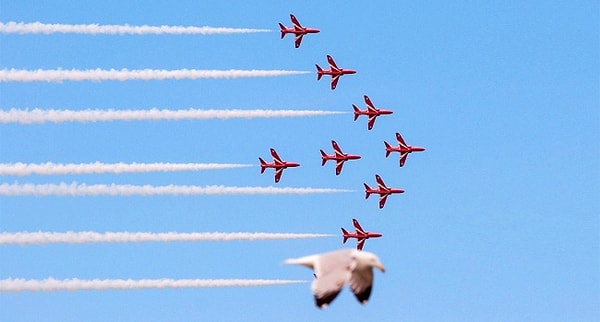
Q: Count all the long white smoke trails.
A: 7